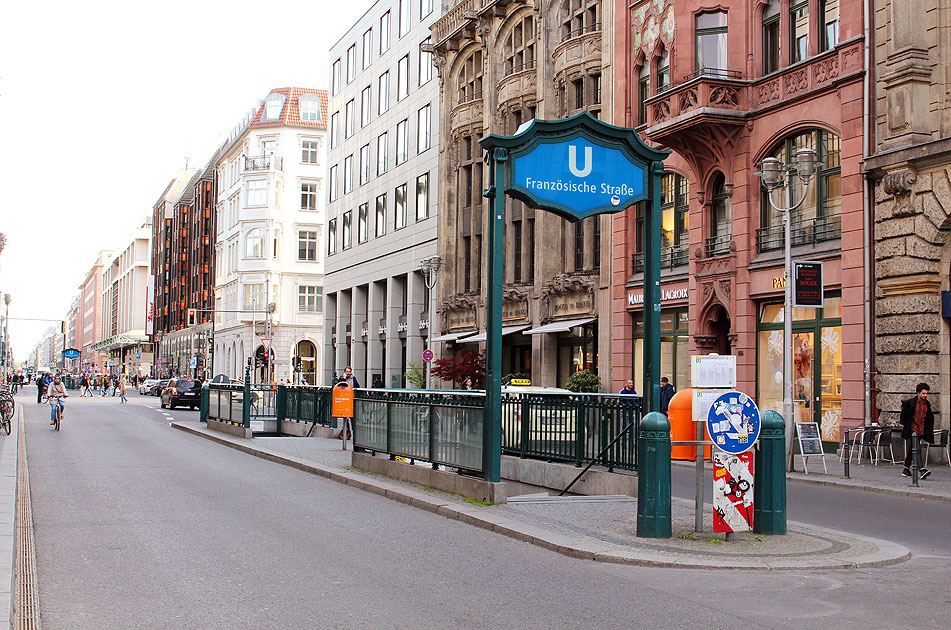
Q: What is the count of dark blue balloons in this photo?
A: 0